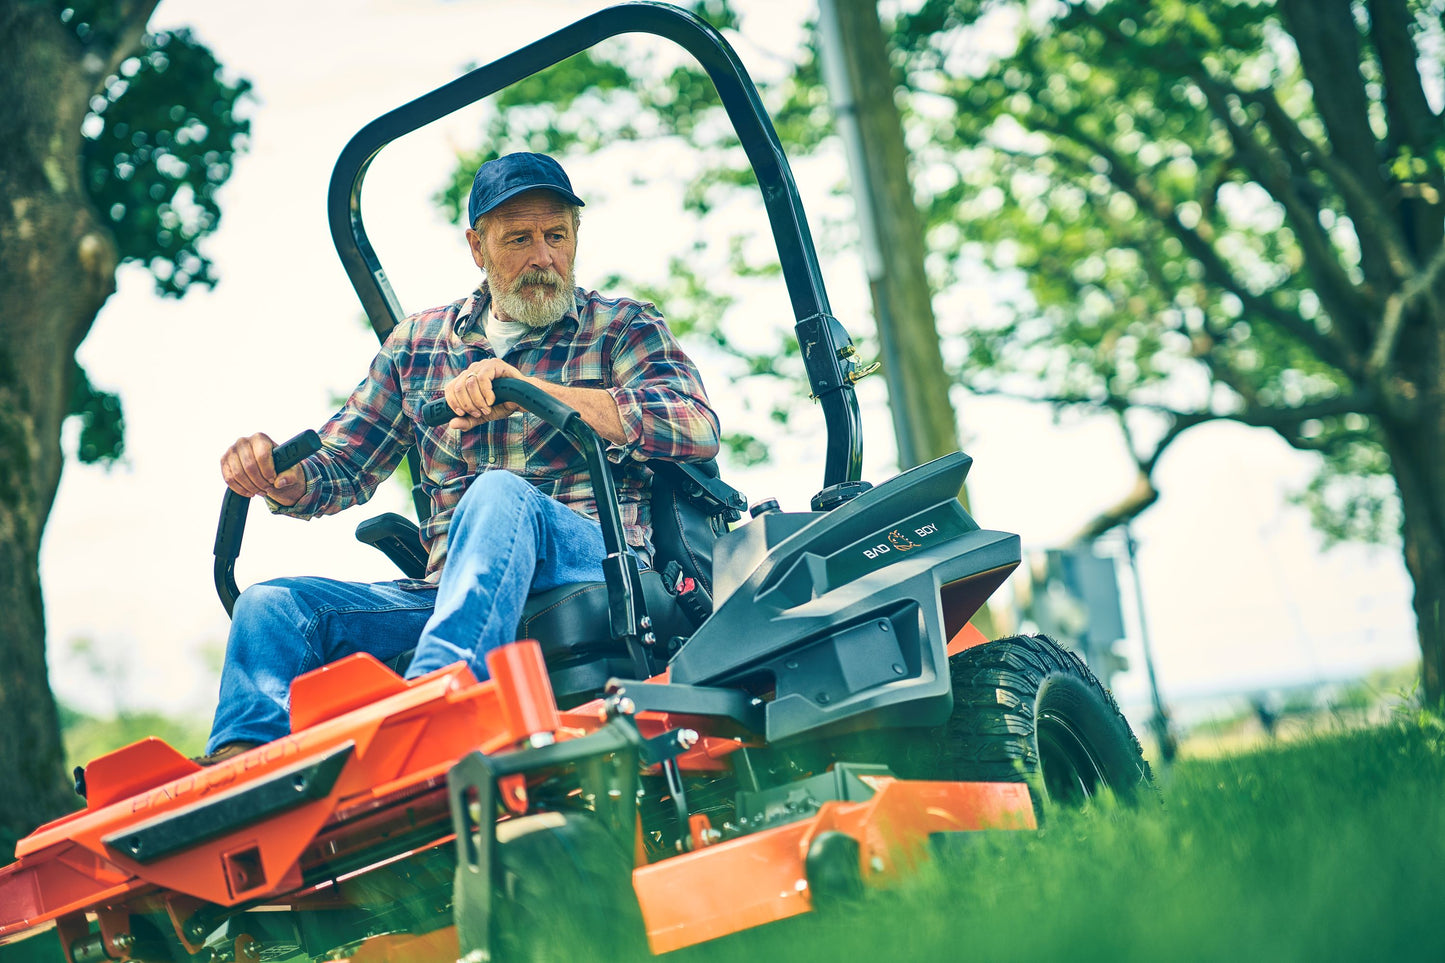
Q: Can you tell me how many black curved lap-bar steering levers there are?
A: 2